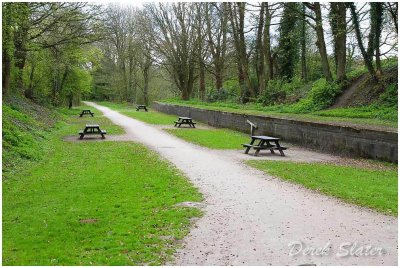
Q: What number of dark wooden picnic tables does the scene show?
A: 5